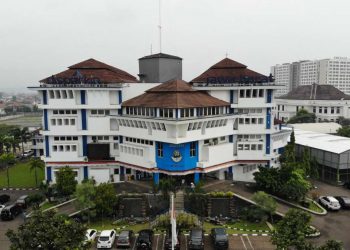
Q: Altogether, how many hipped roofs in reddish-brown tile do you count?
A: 3